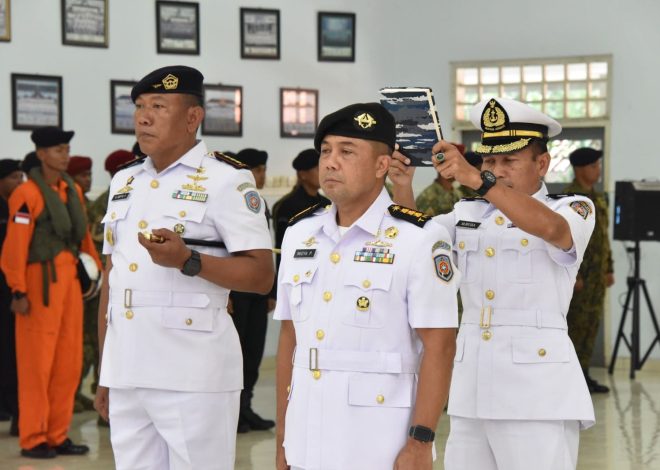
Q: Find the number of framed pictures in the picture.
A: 9